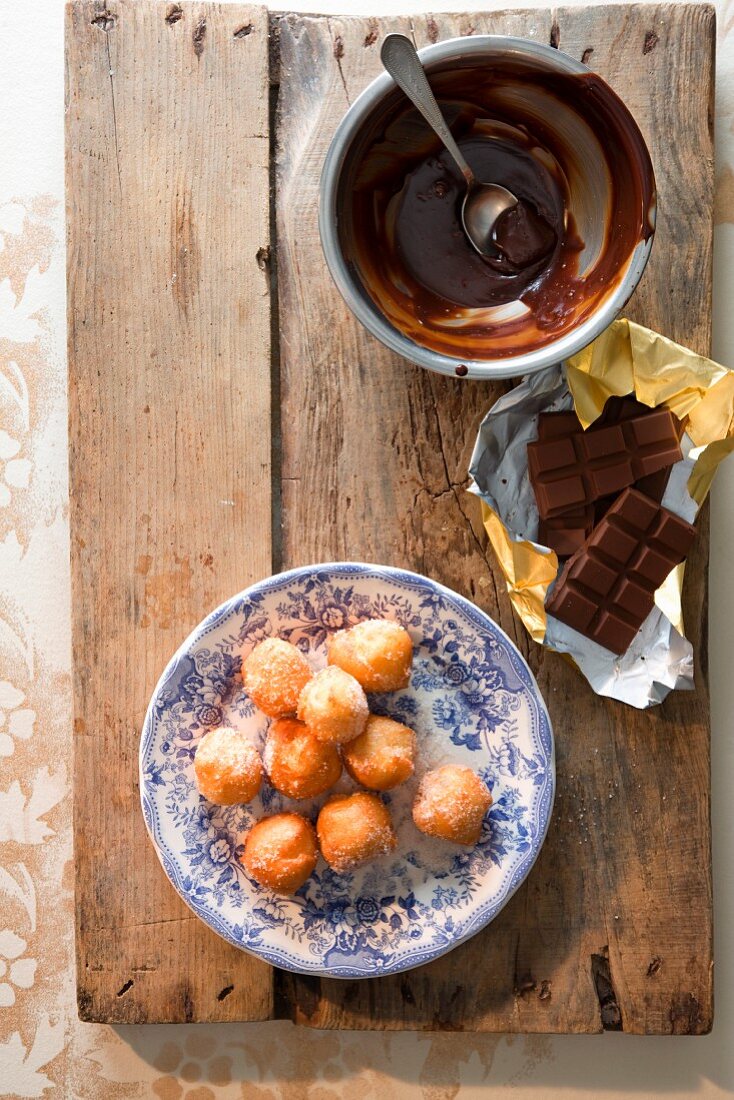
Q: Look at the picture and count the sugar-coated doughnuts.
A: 9